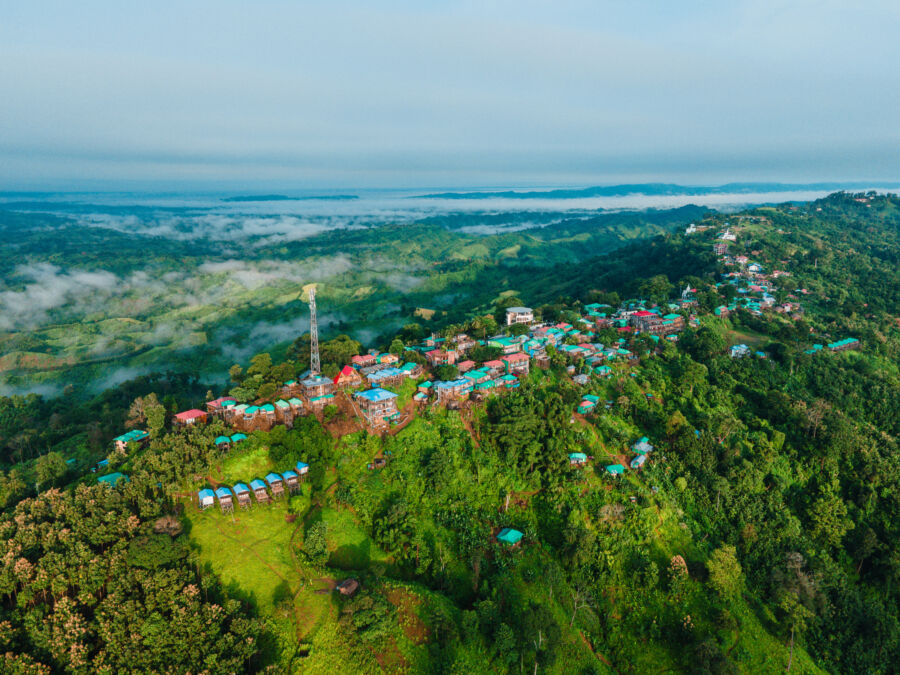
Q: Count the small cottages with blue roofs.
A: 7